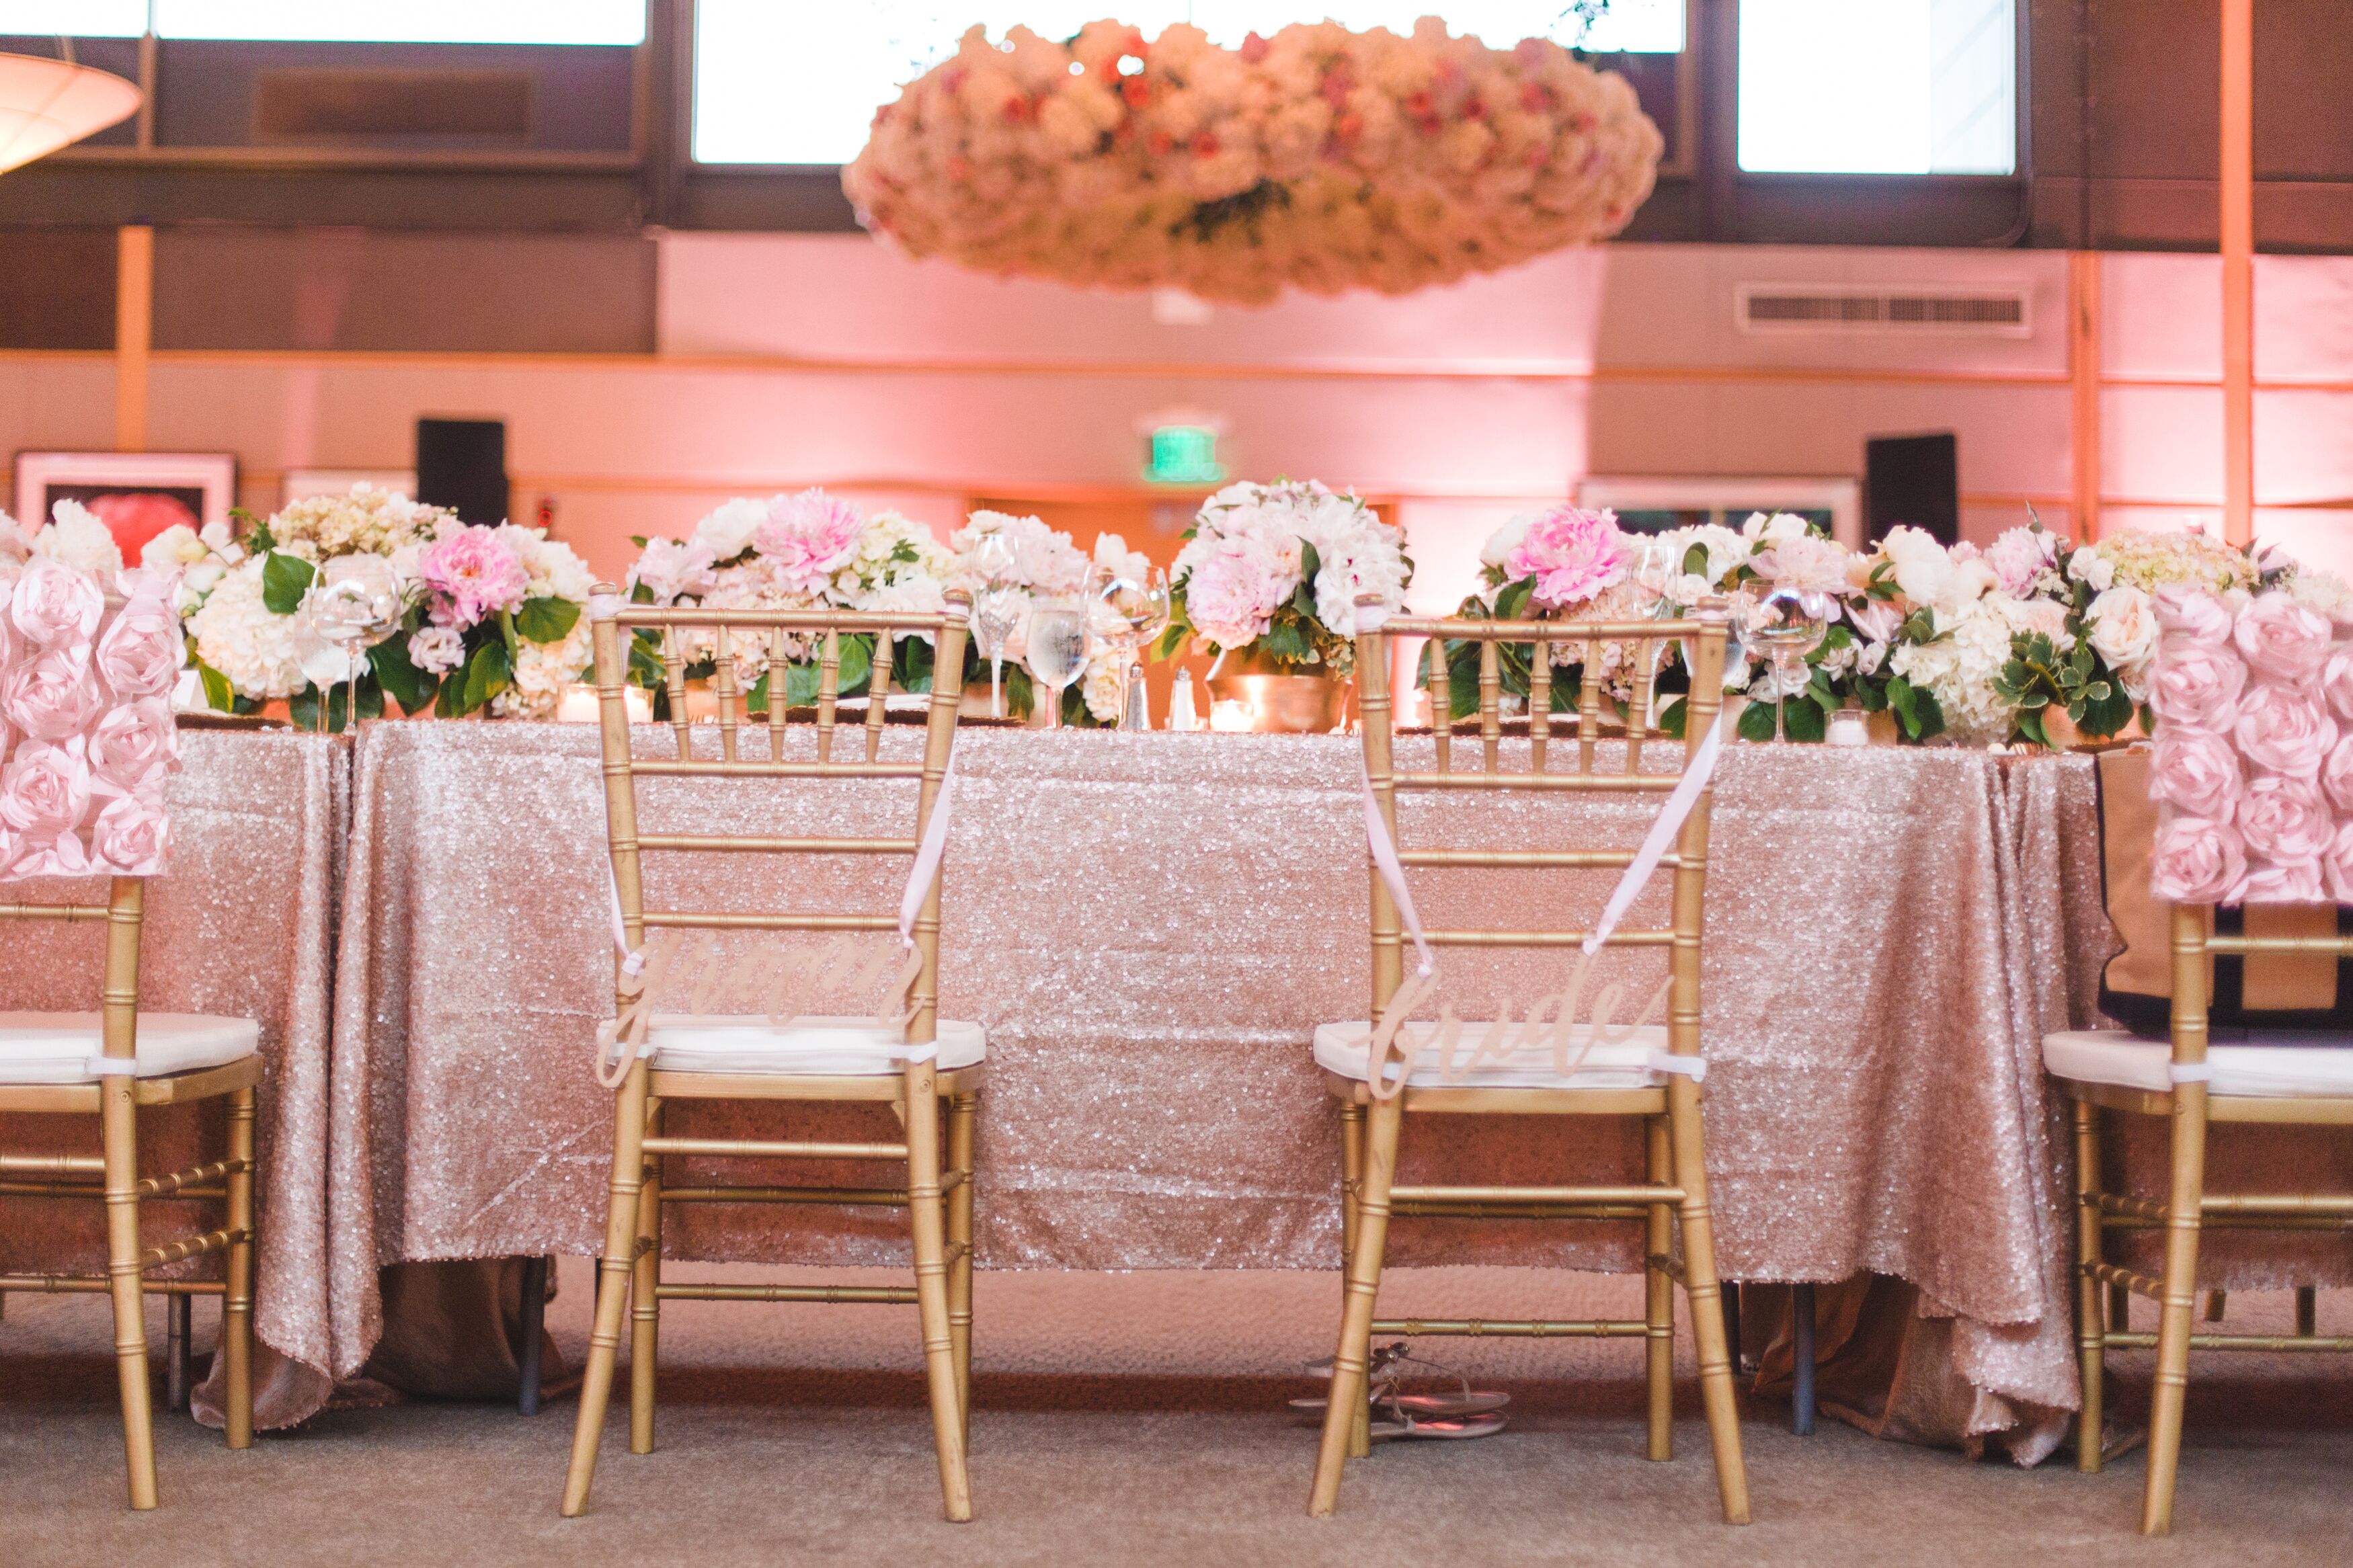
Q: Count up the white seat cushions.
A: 4